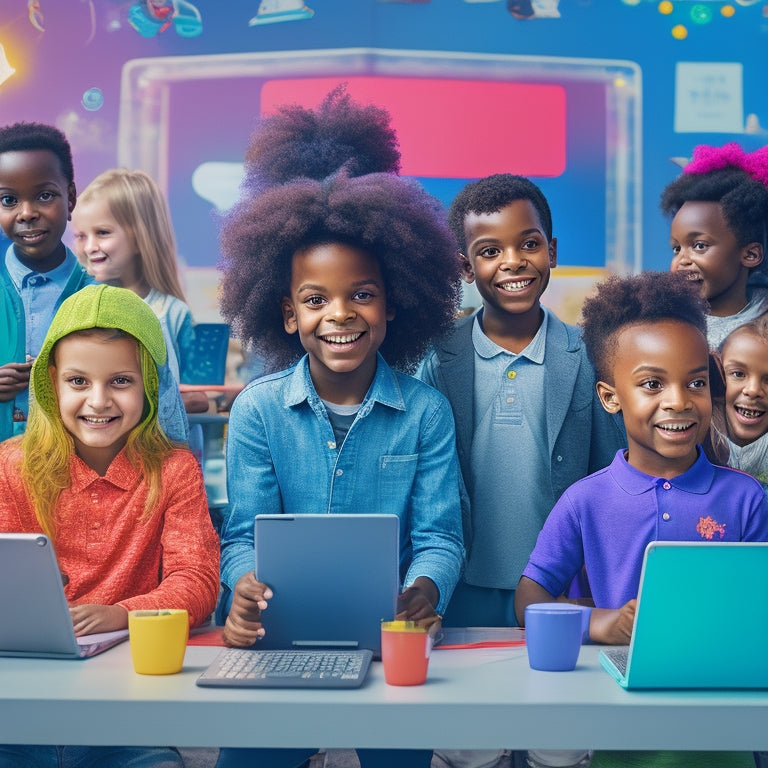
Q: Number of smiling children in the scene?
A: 8